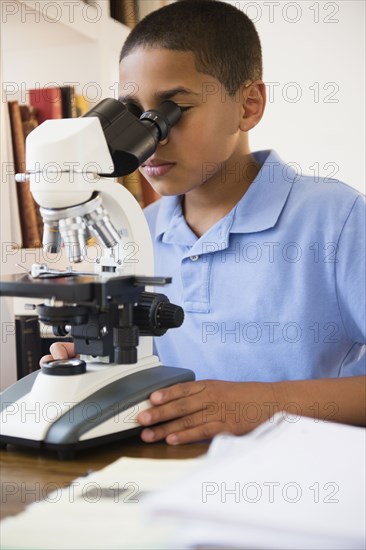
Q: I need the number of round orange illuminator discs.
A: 0